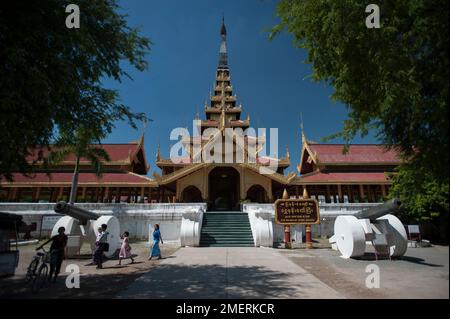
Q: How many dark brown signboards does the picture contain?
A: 1